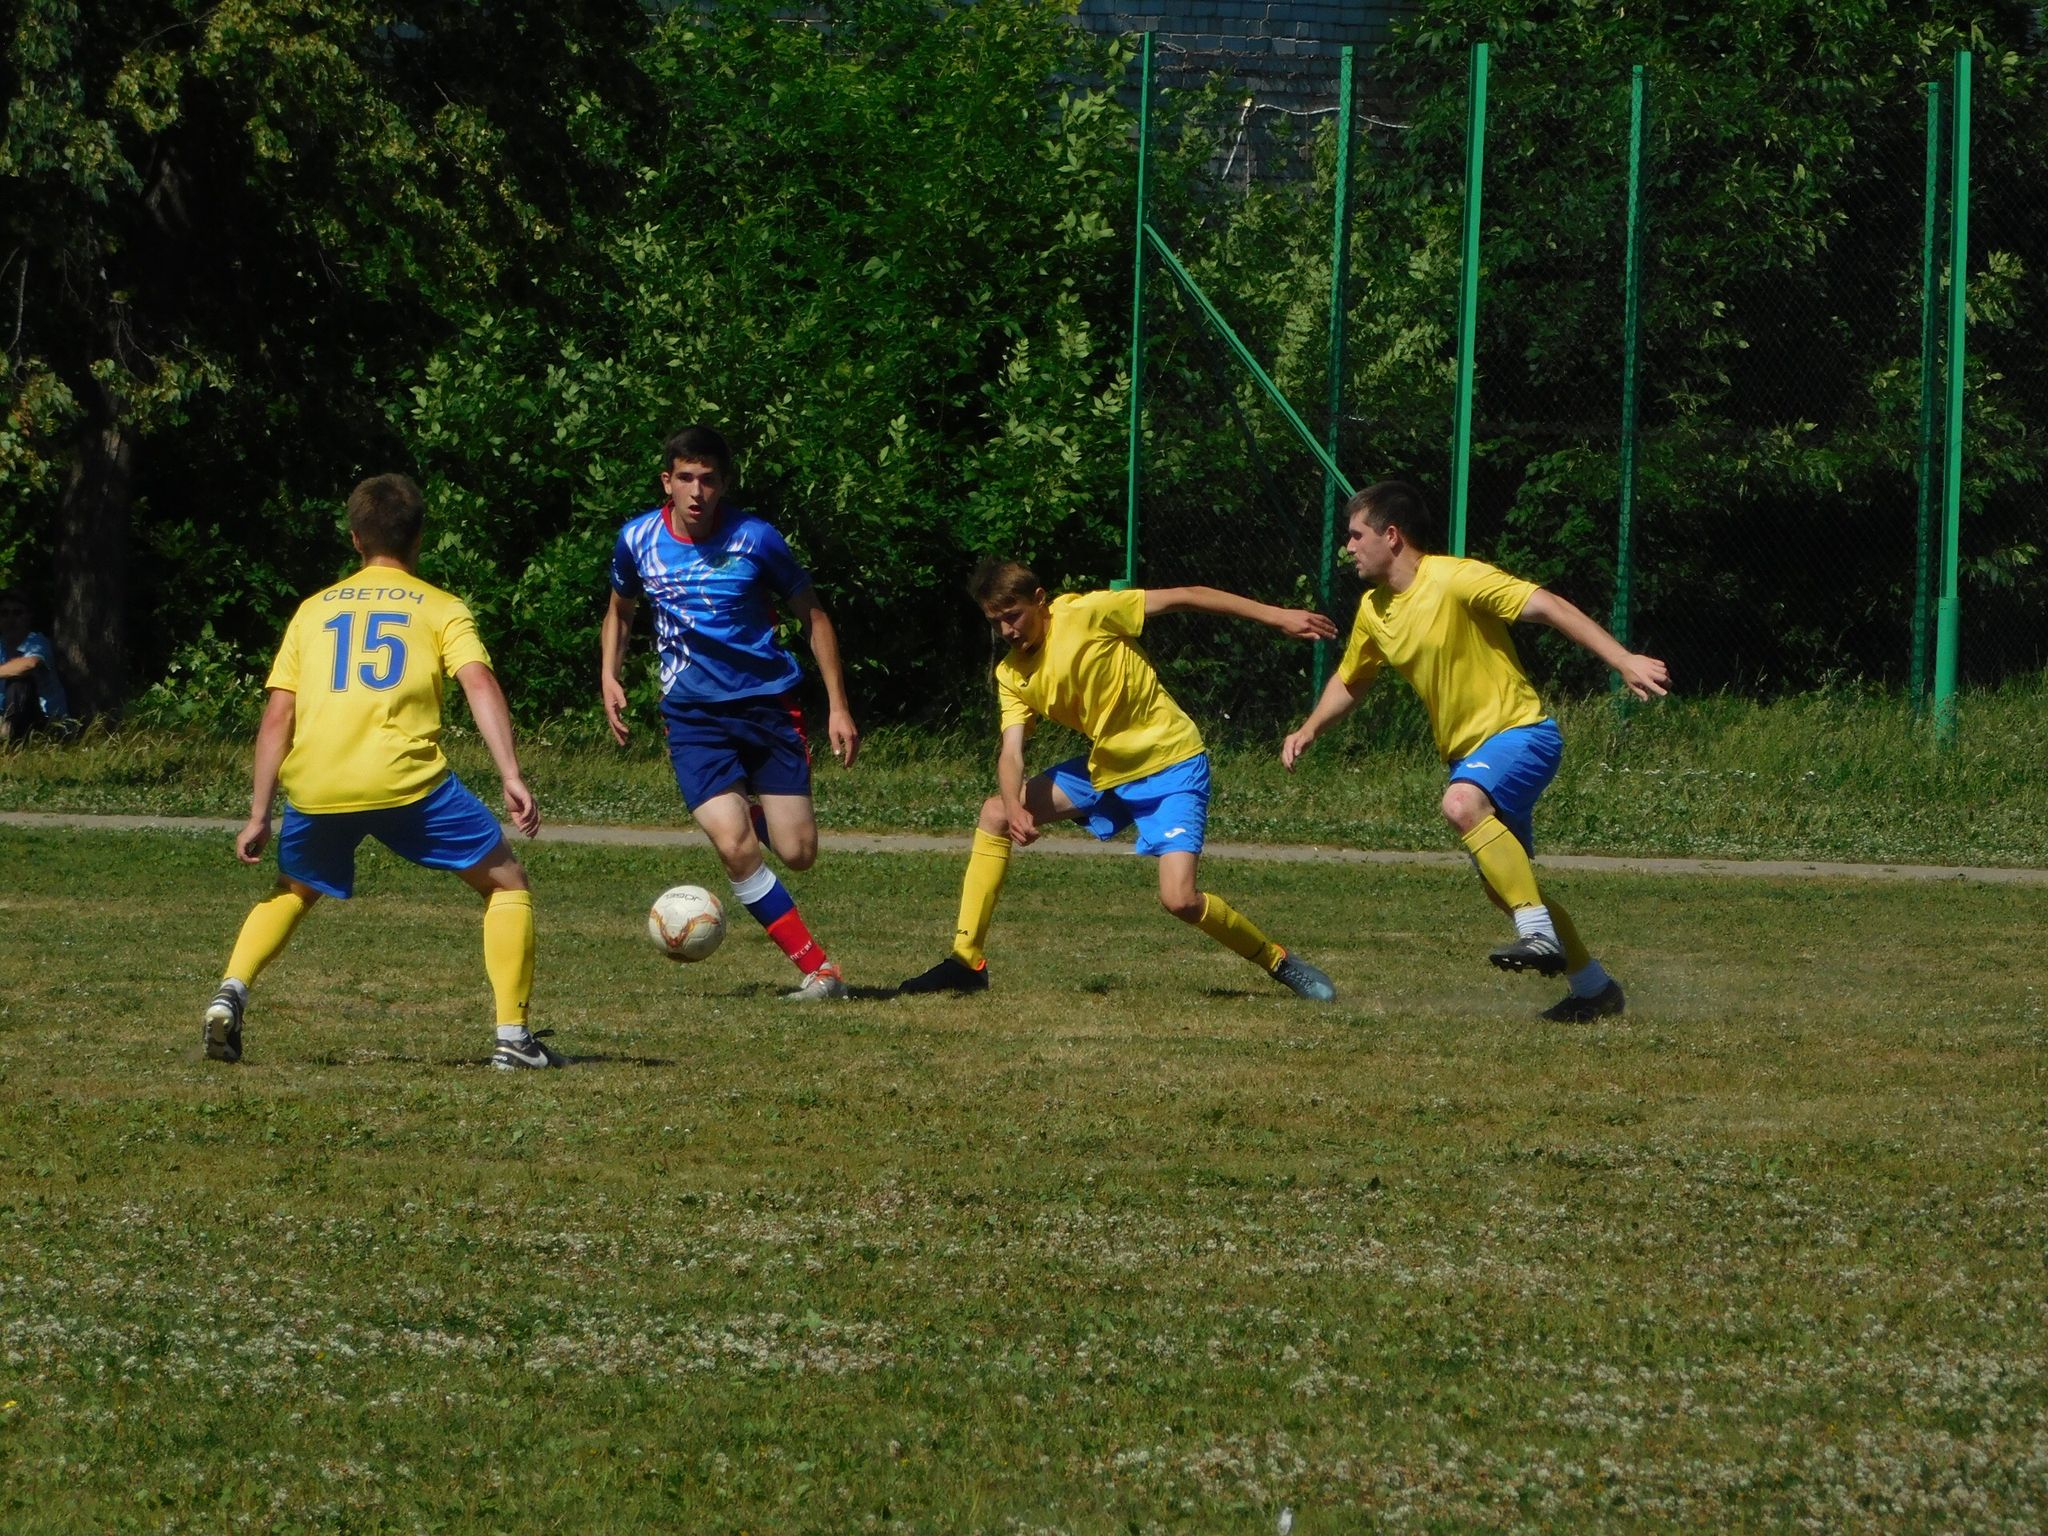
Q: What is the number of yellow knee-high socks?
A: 6